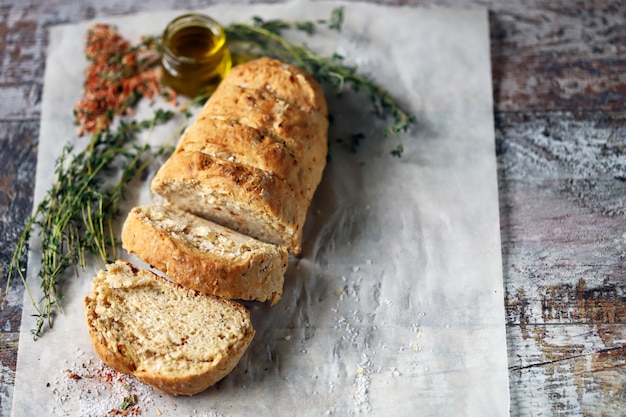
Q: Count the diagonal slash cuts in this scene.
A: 3